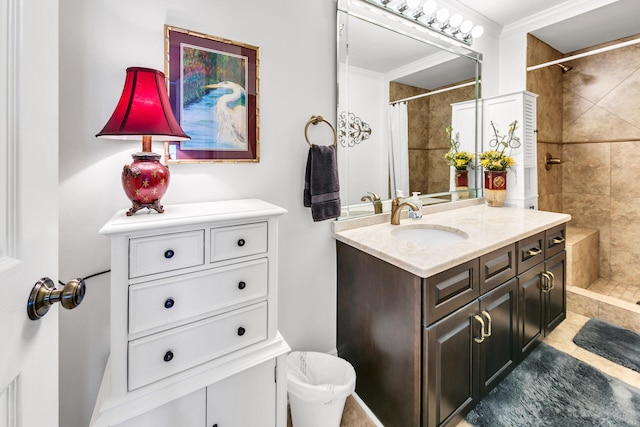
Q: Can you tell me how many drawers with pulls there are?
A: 6